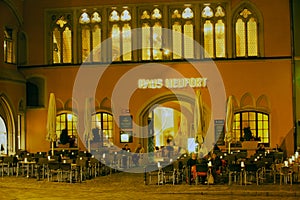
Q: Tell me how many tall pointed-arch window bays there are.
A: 7